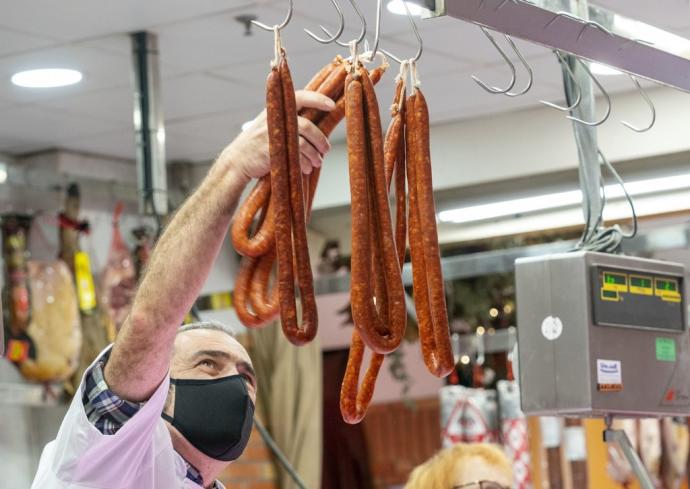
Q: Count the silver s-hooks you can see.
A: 10